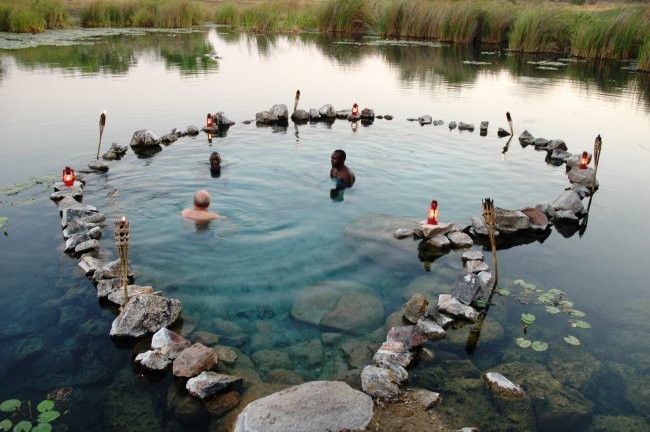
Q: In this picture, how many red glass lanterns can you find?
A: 5